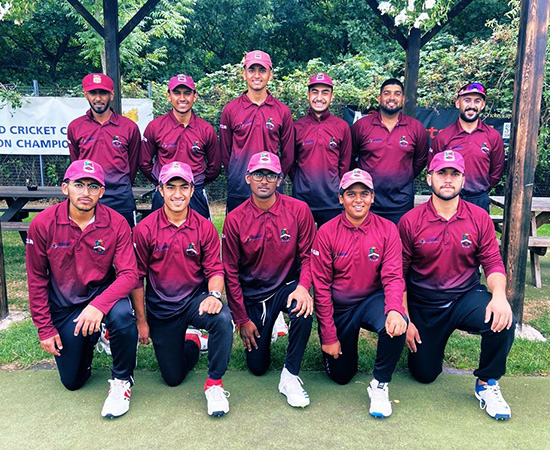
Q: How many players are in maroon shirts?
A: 11